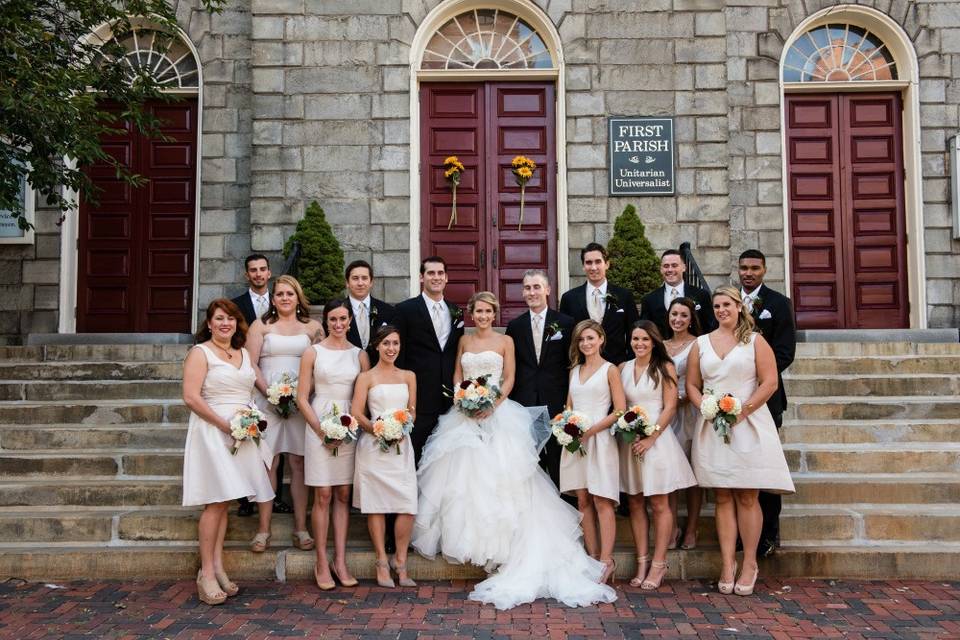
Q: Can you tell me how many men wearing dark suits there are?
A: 7